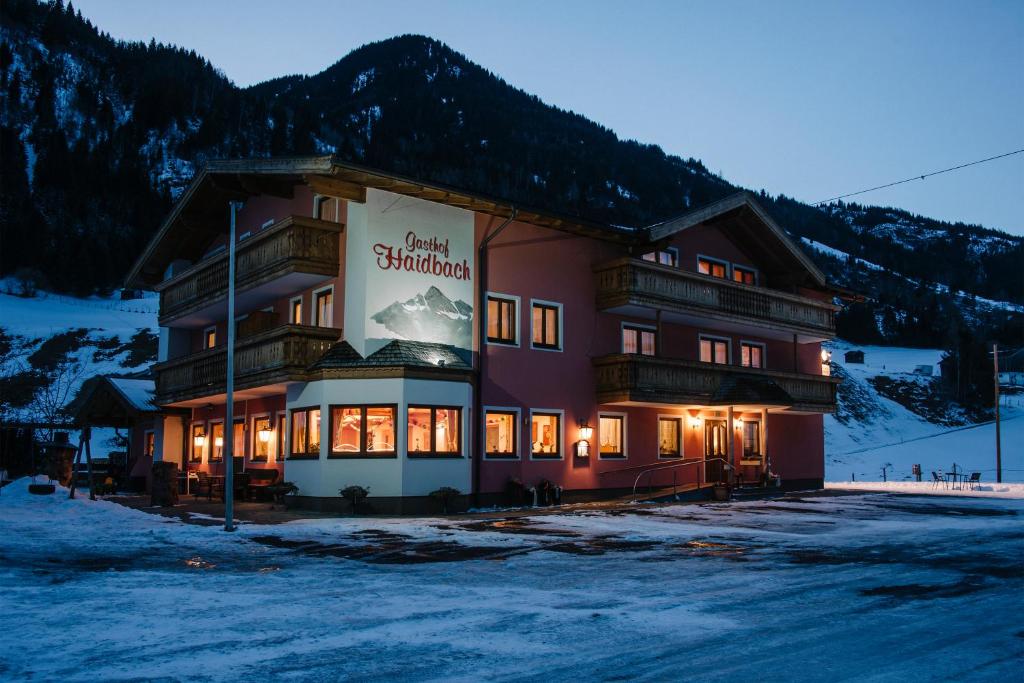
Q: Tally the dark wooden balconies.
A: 4